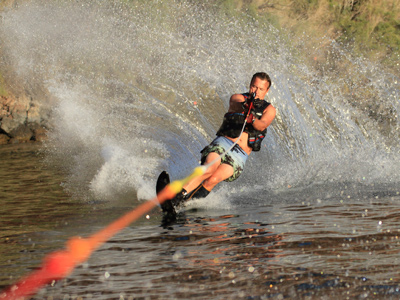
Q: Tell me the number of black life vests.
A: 1